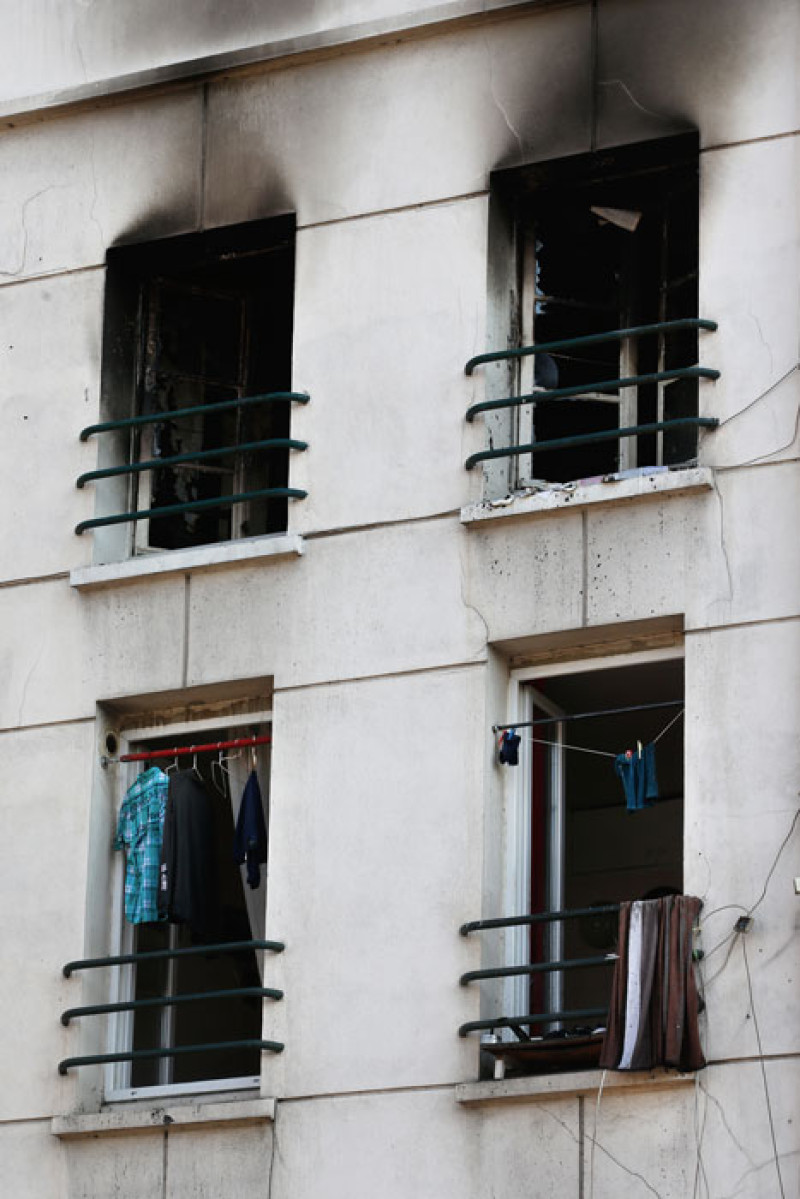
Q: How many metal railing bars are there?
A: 12